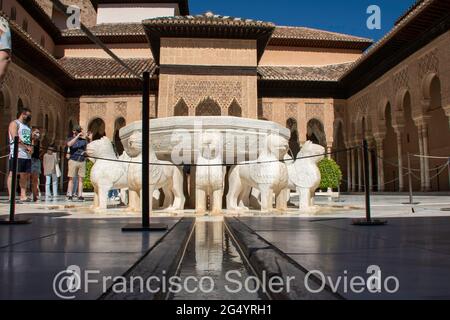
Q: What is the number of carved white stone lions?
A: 5